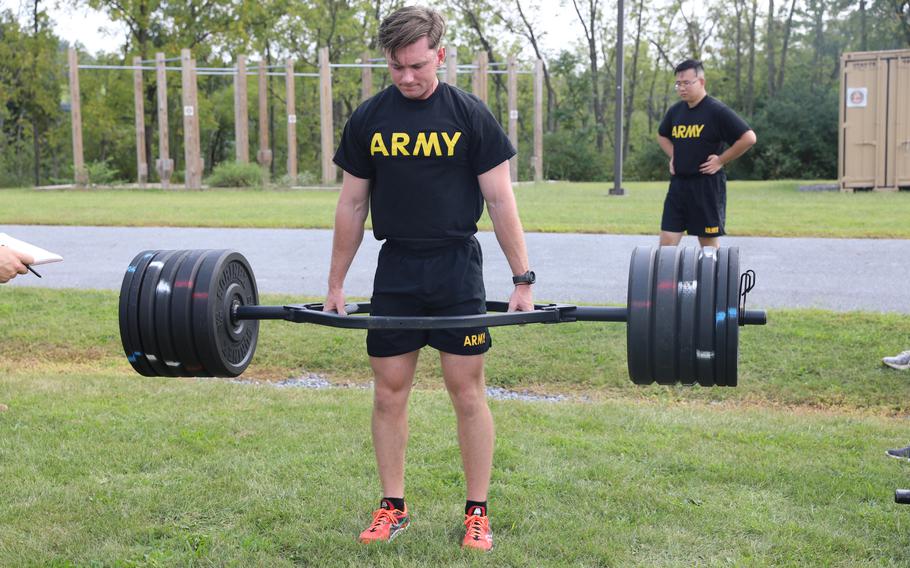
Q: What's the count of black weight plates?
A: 12